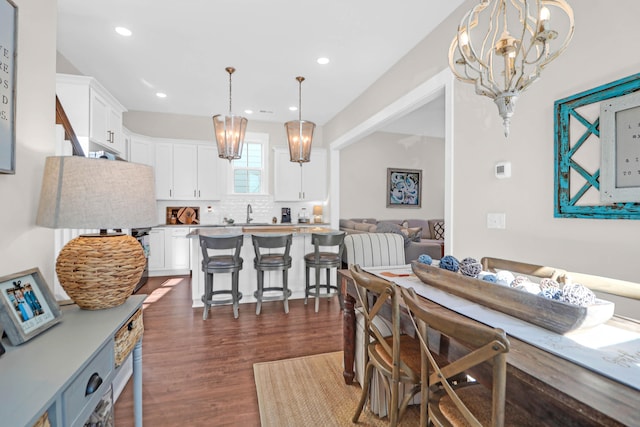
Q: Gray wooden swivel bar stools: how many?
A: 3